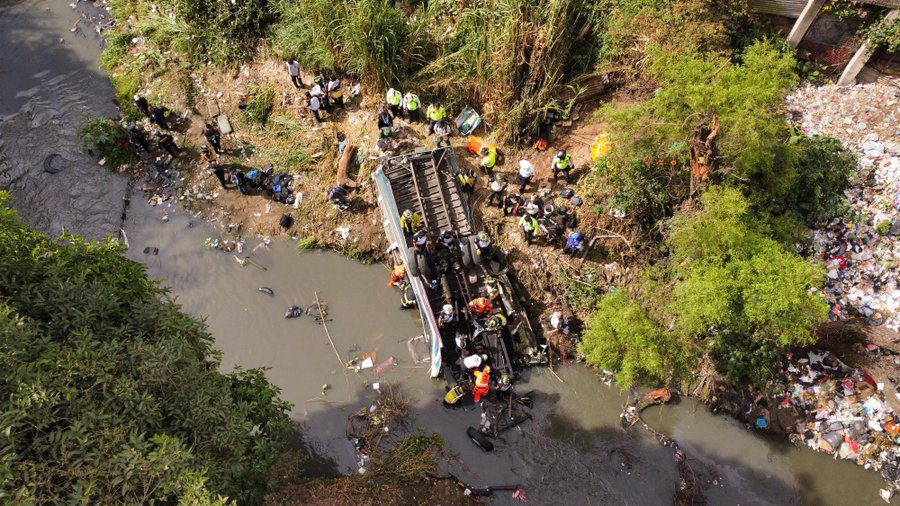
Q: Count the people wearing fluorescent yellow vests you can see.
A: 6